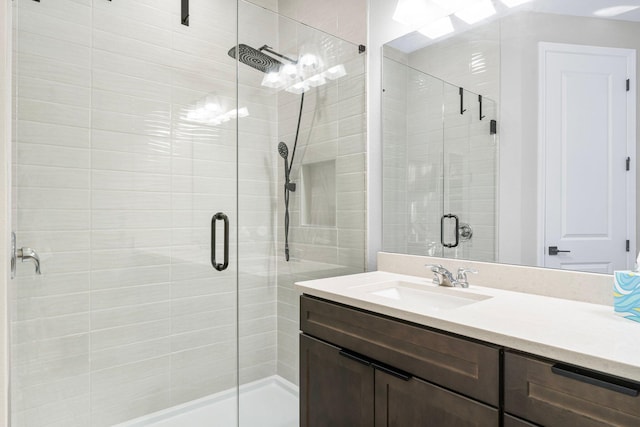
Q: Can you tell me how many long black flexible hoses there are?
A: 1